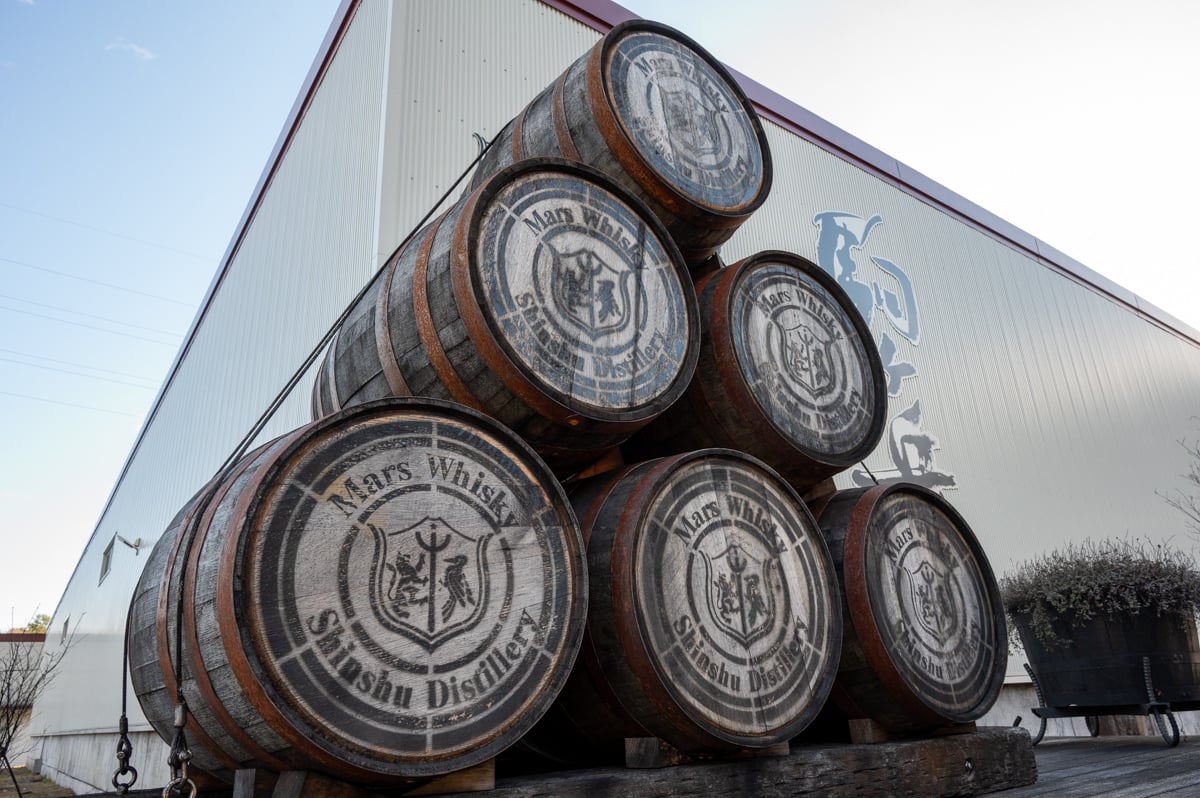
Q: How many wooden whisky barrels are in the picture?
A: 6